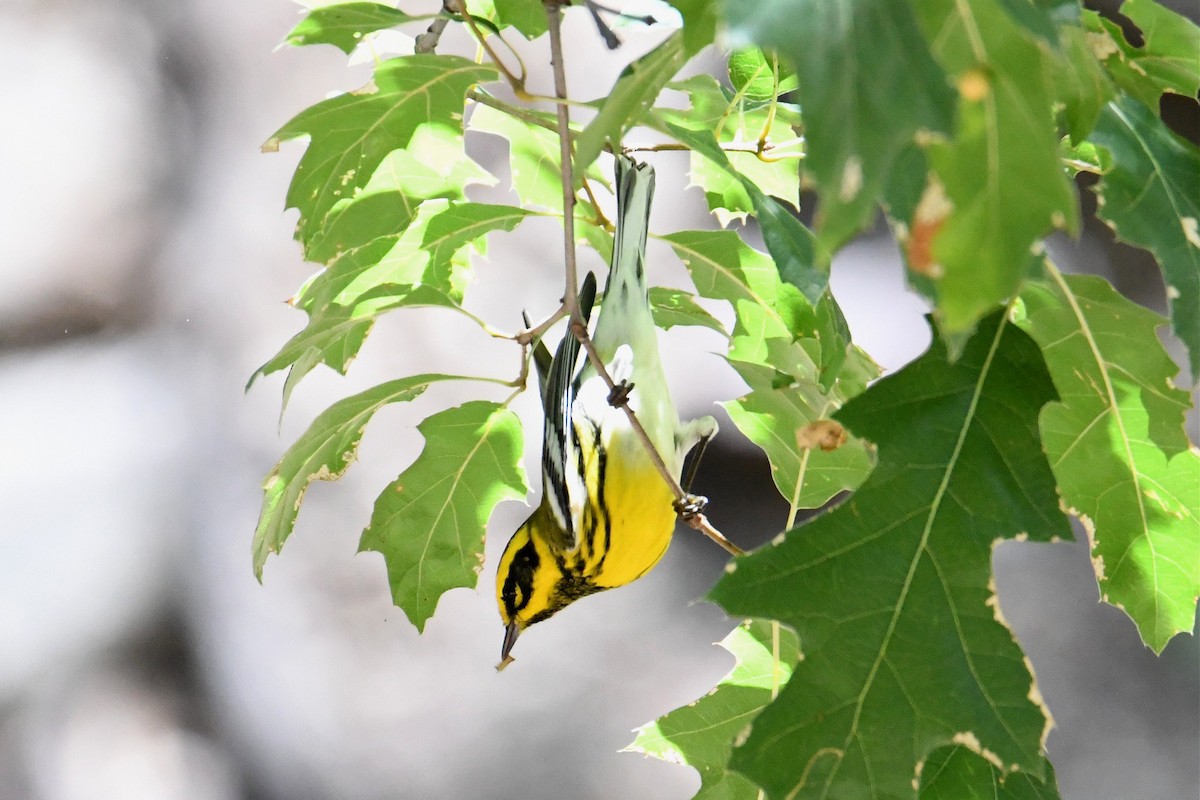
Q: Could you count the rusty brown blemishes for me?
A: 3